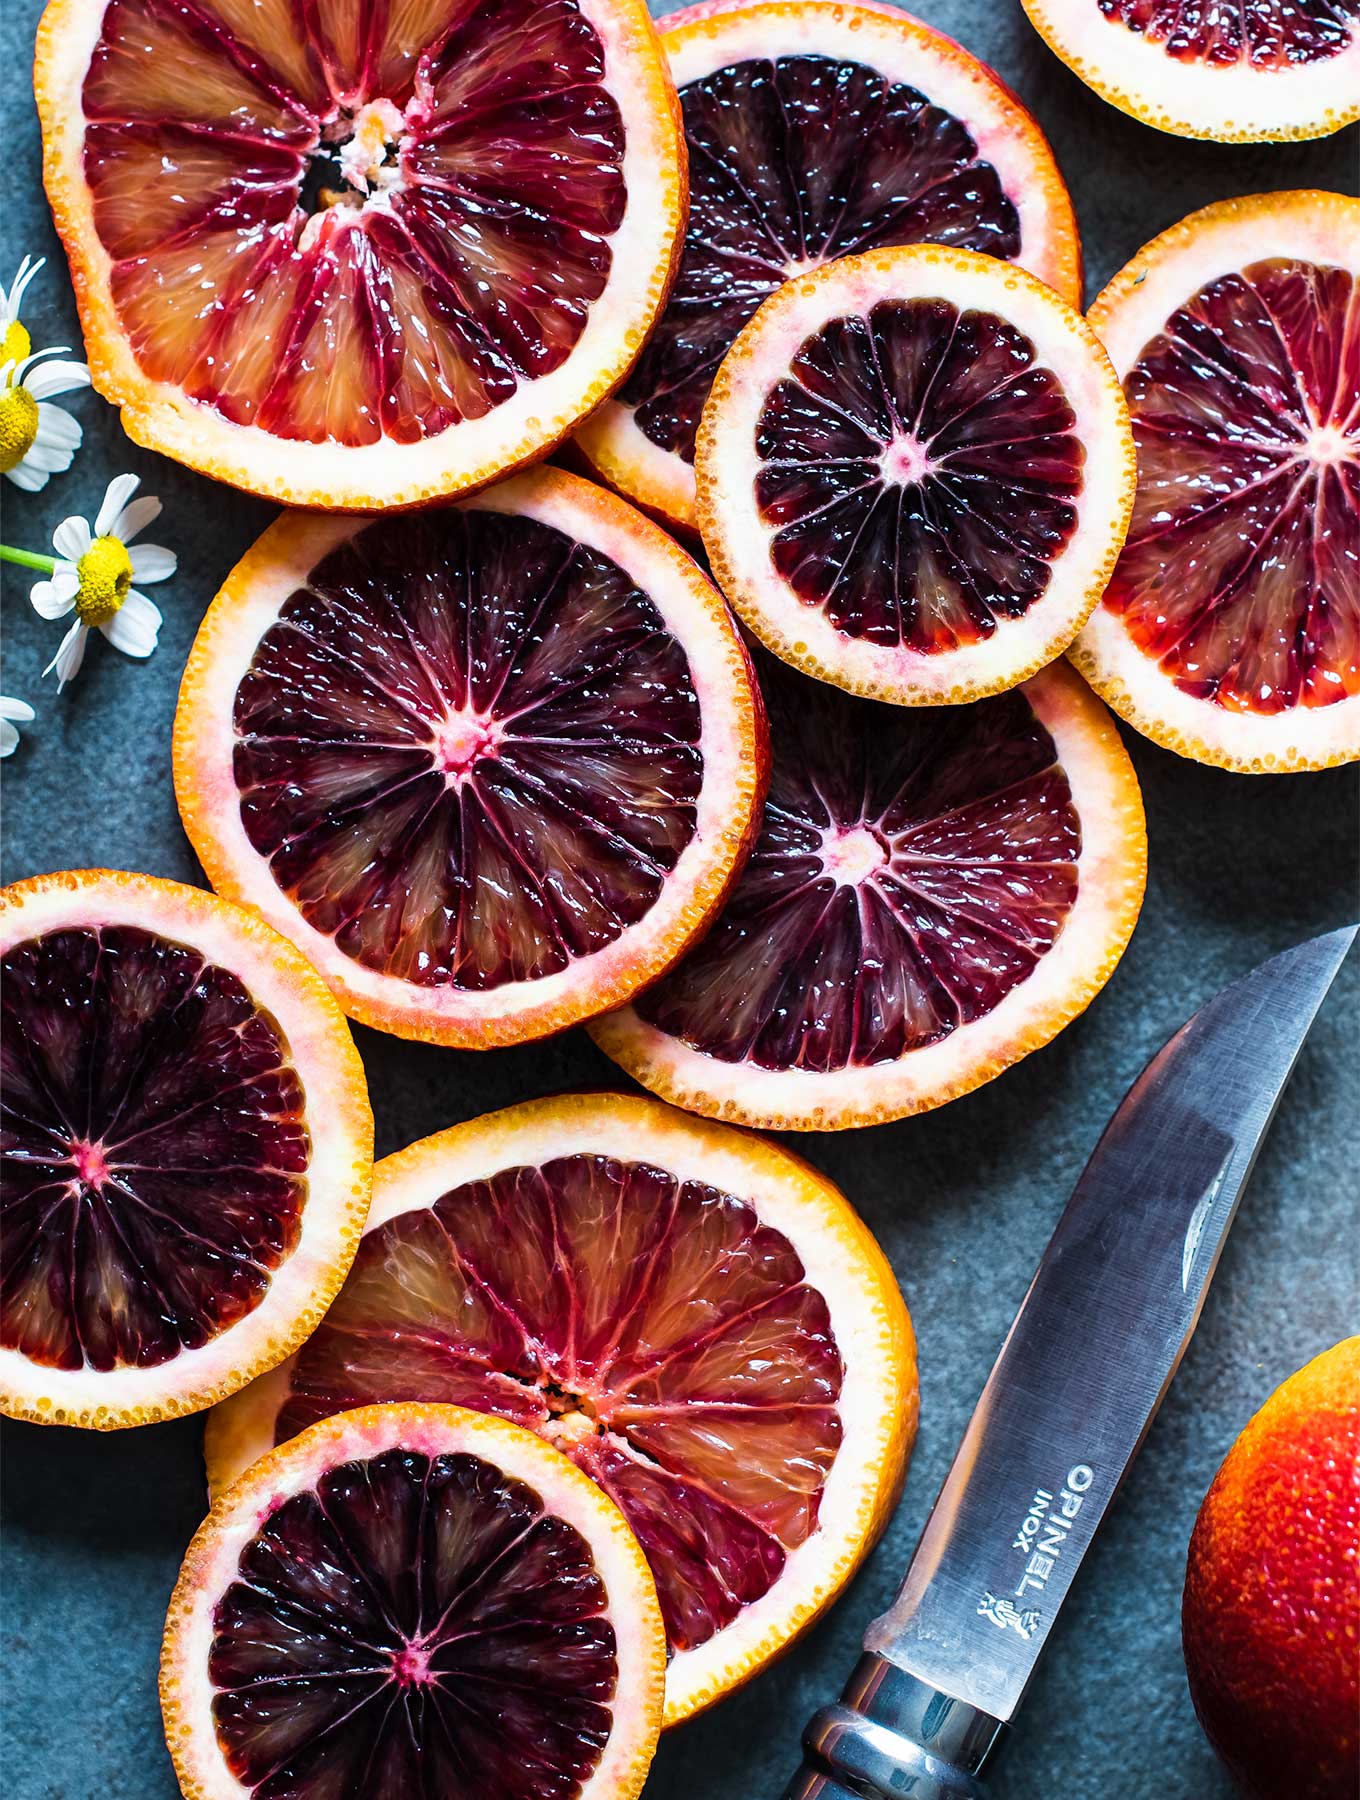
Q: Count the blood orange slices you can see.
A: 10